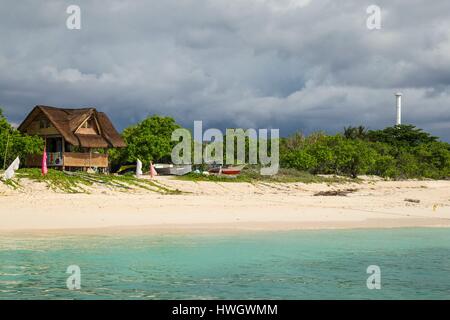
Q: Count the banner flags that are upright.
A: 4